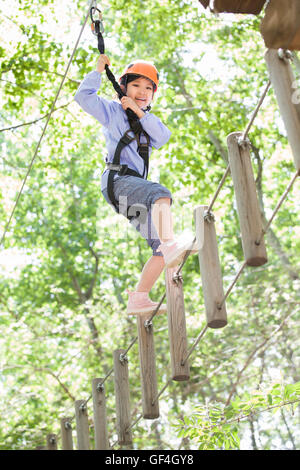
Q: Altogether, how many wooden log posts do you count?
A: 10